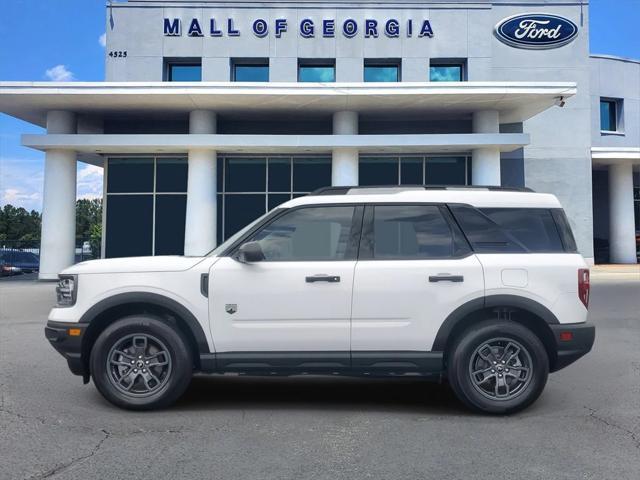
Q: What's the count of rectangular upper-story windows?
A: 6